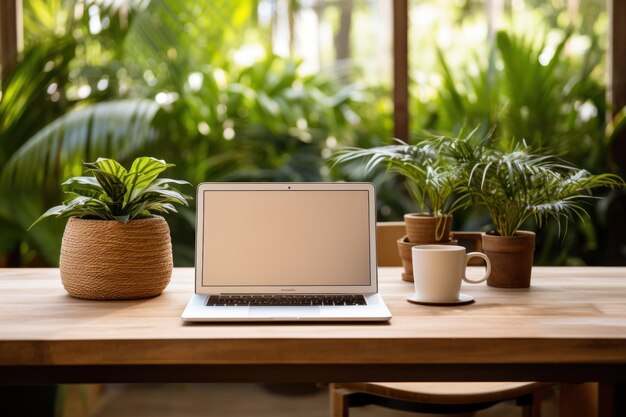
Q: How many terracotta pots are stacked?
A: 2